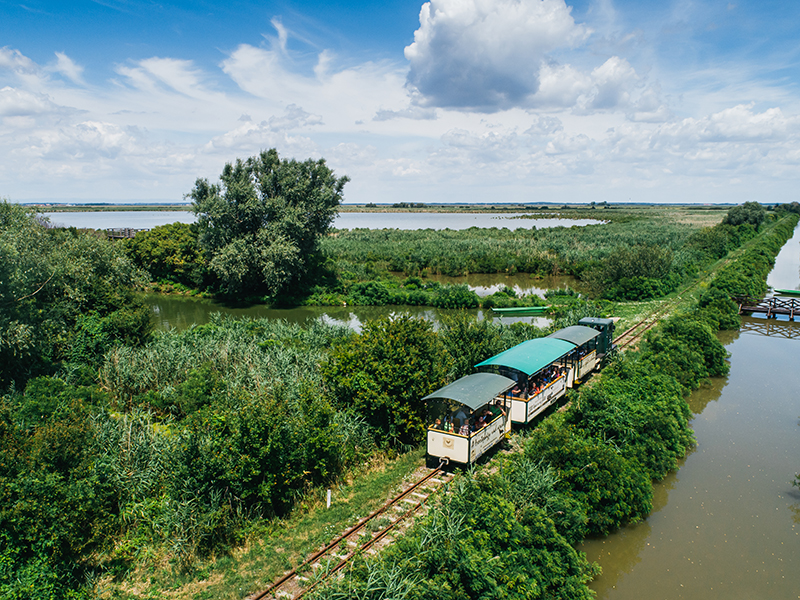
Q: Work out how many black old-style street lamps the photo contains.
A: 0